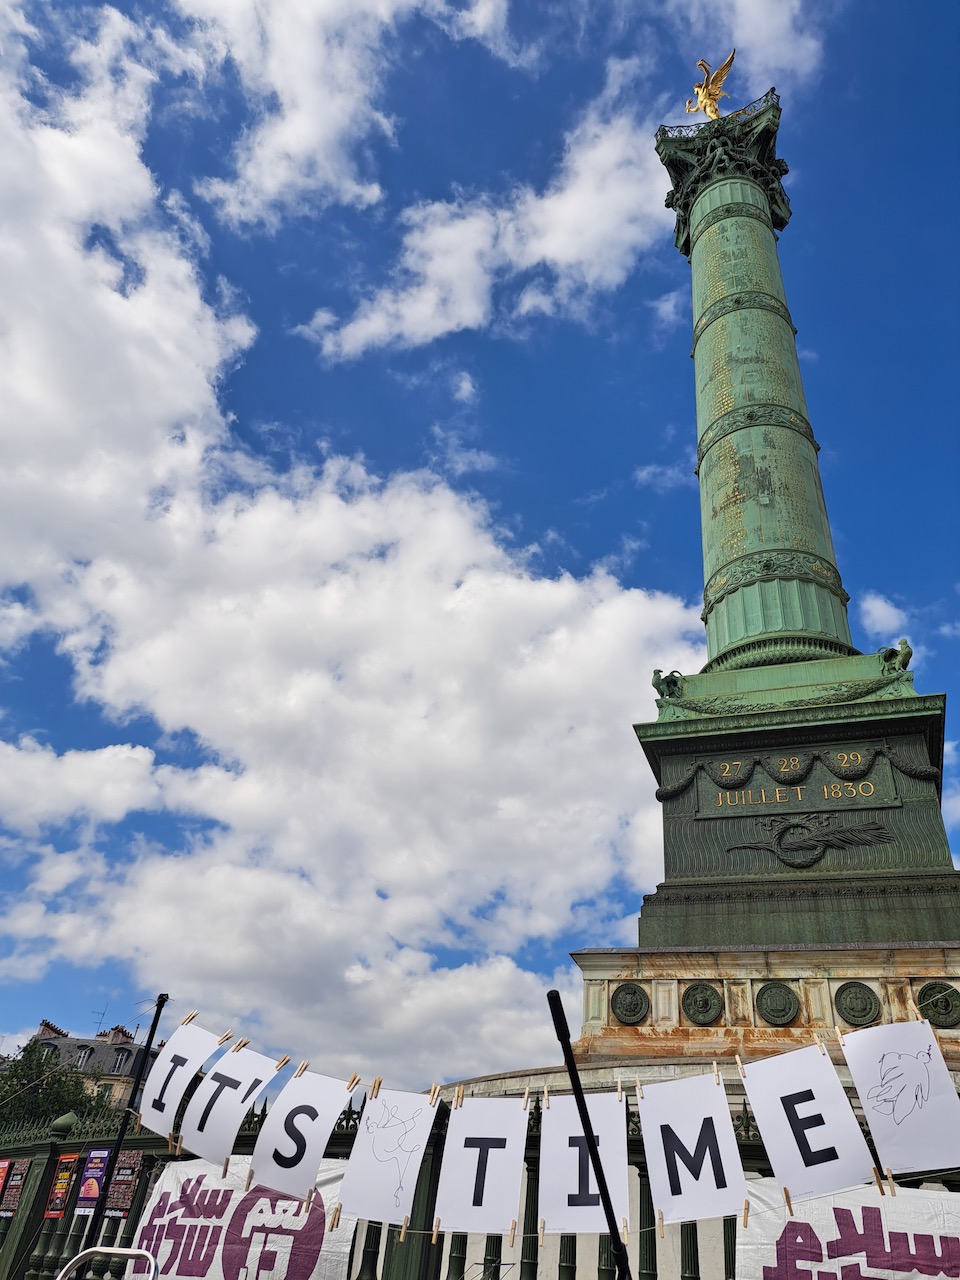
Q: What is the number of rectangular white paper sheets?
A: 9